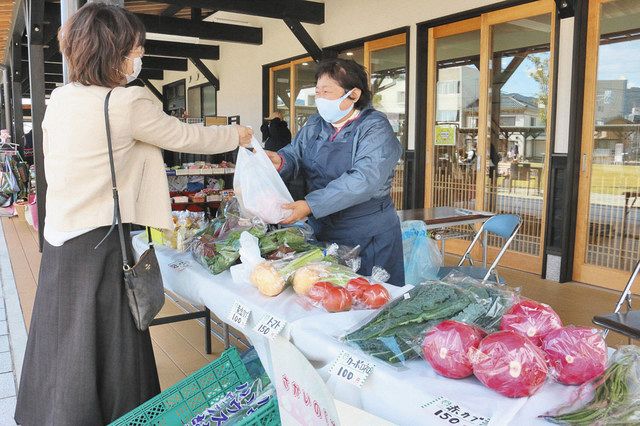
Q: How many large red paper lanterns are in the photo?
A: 0